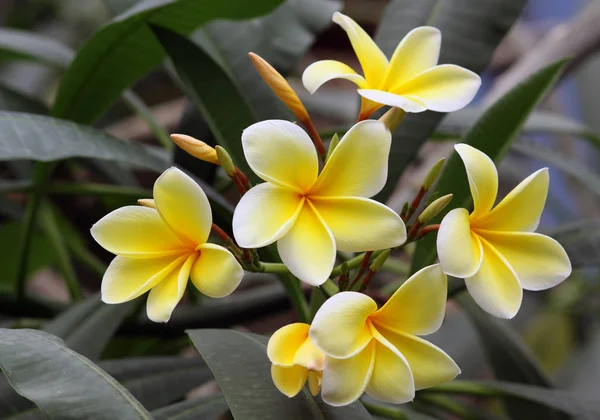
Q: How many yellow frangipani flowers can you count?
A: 6